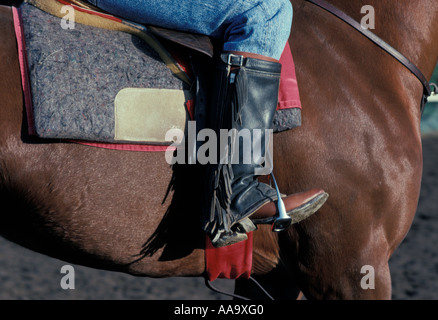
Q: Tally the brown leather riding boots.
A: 1